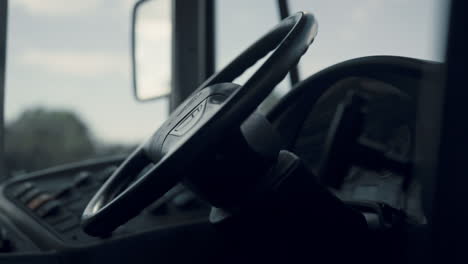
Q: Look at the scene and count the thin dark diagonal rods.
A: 1